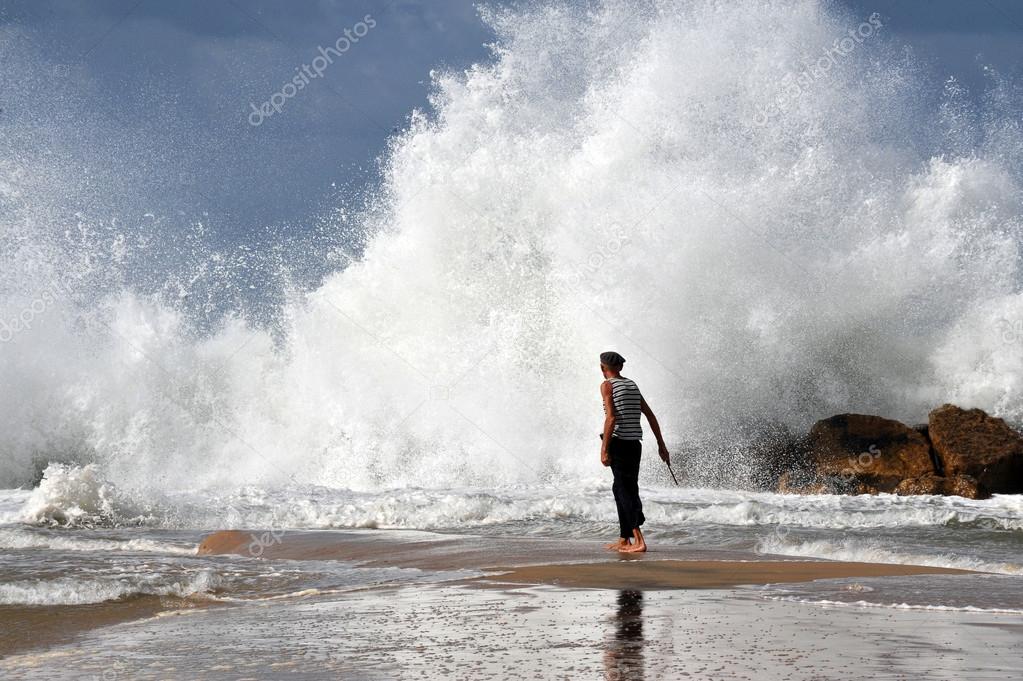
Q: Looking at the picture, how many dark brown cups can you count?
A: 0